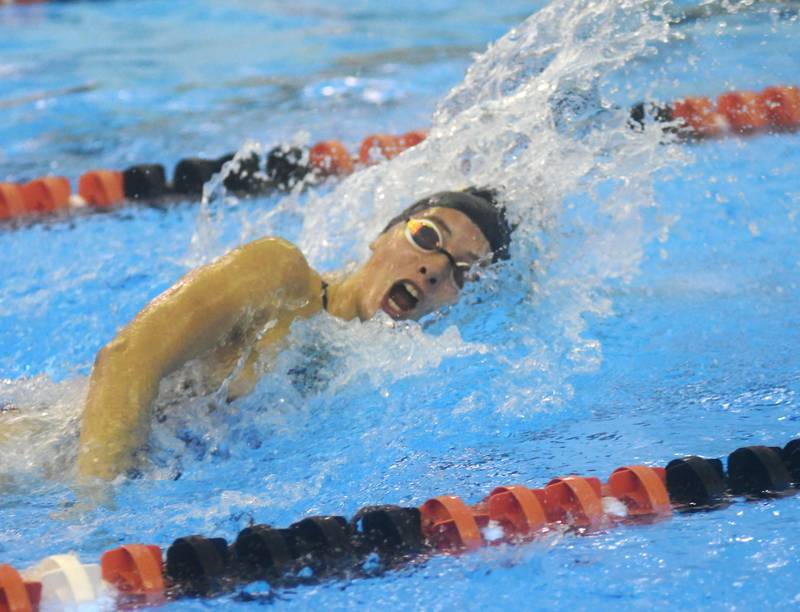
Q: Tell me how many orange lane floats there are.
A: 15